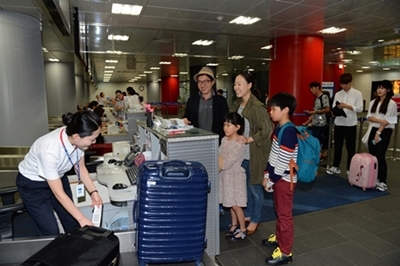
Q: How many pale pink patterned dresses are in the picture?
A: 1